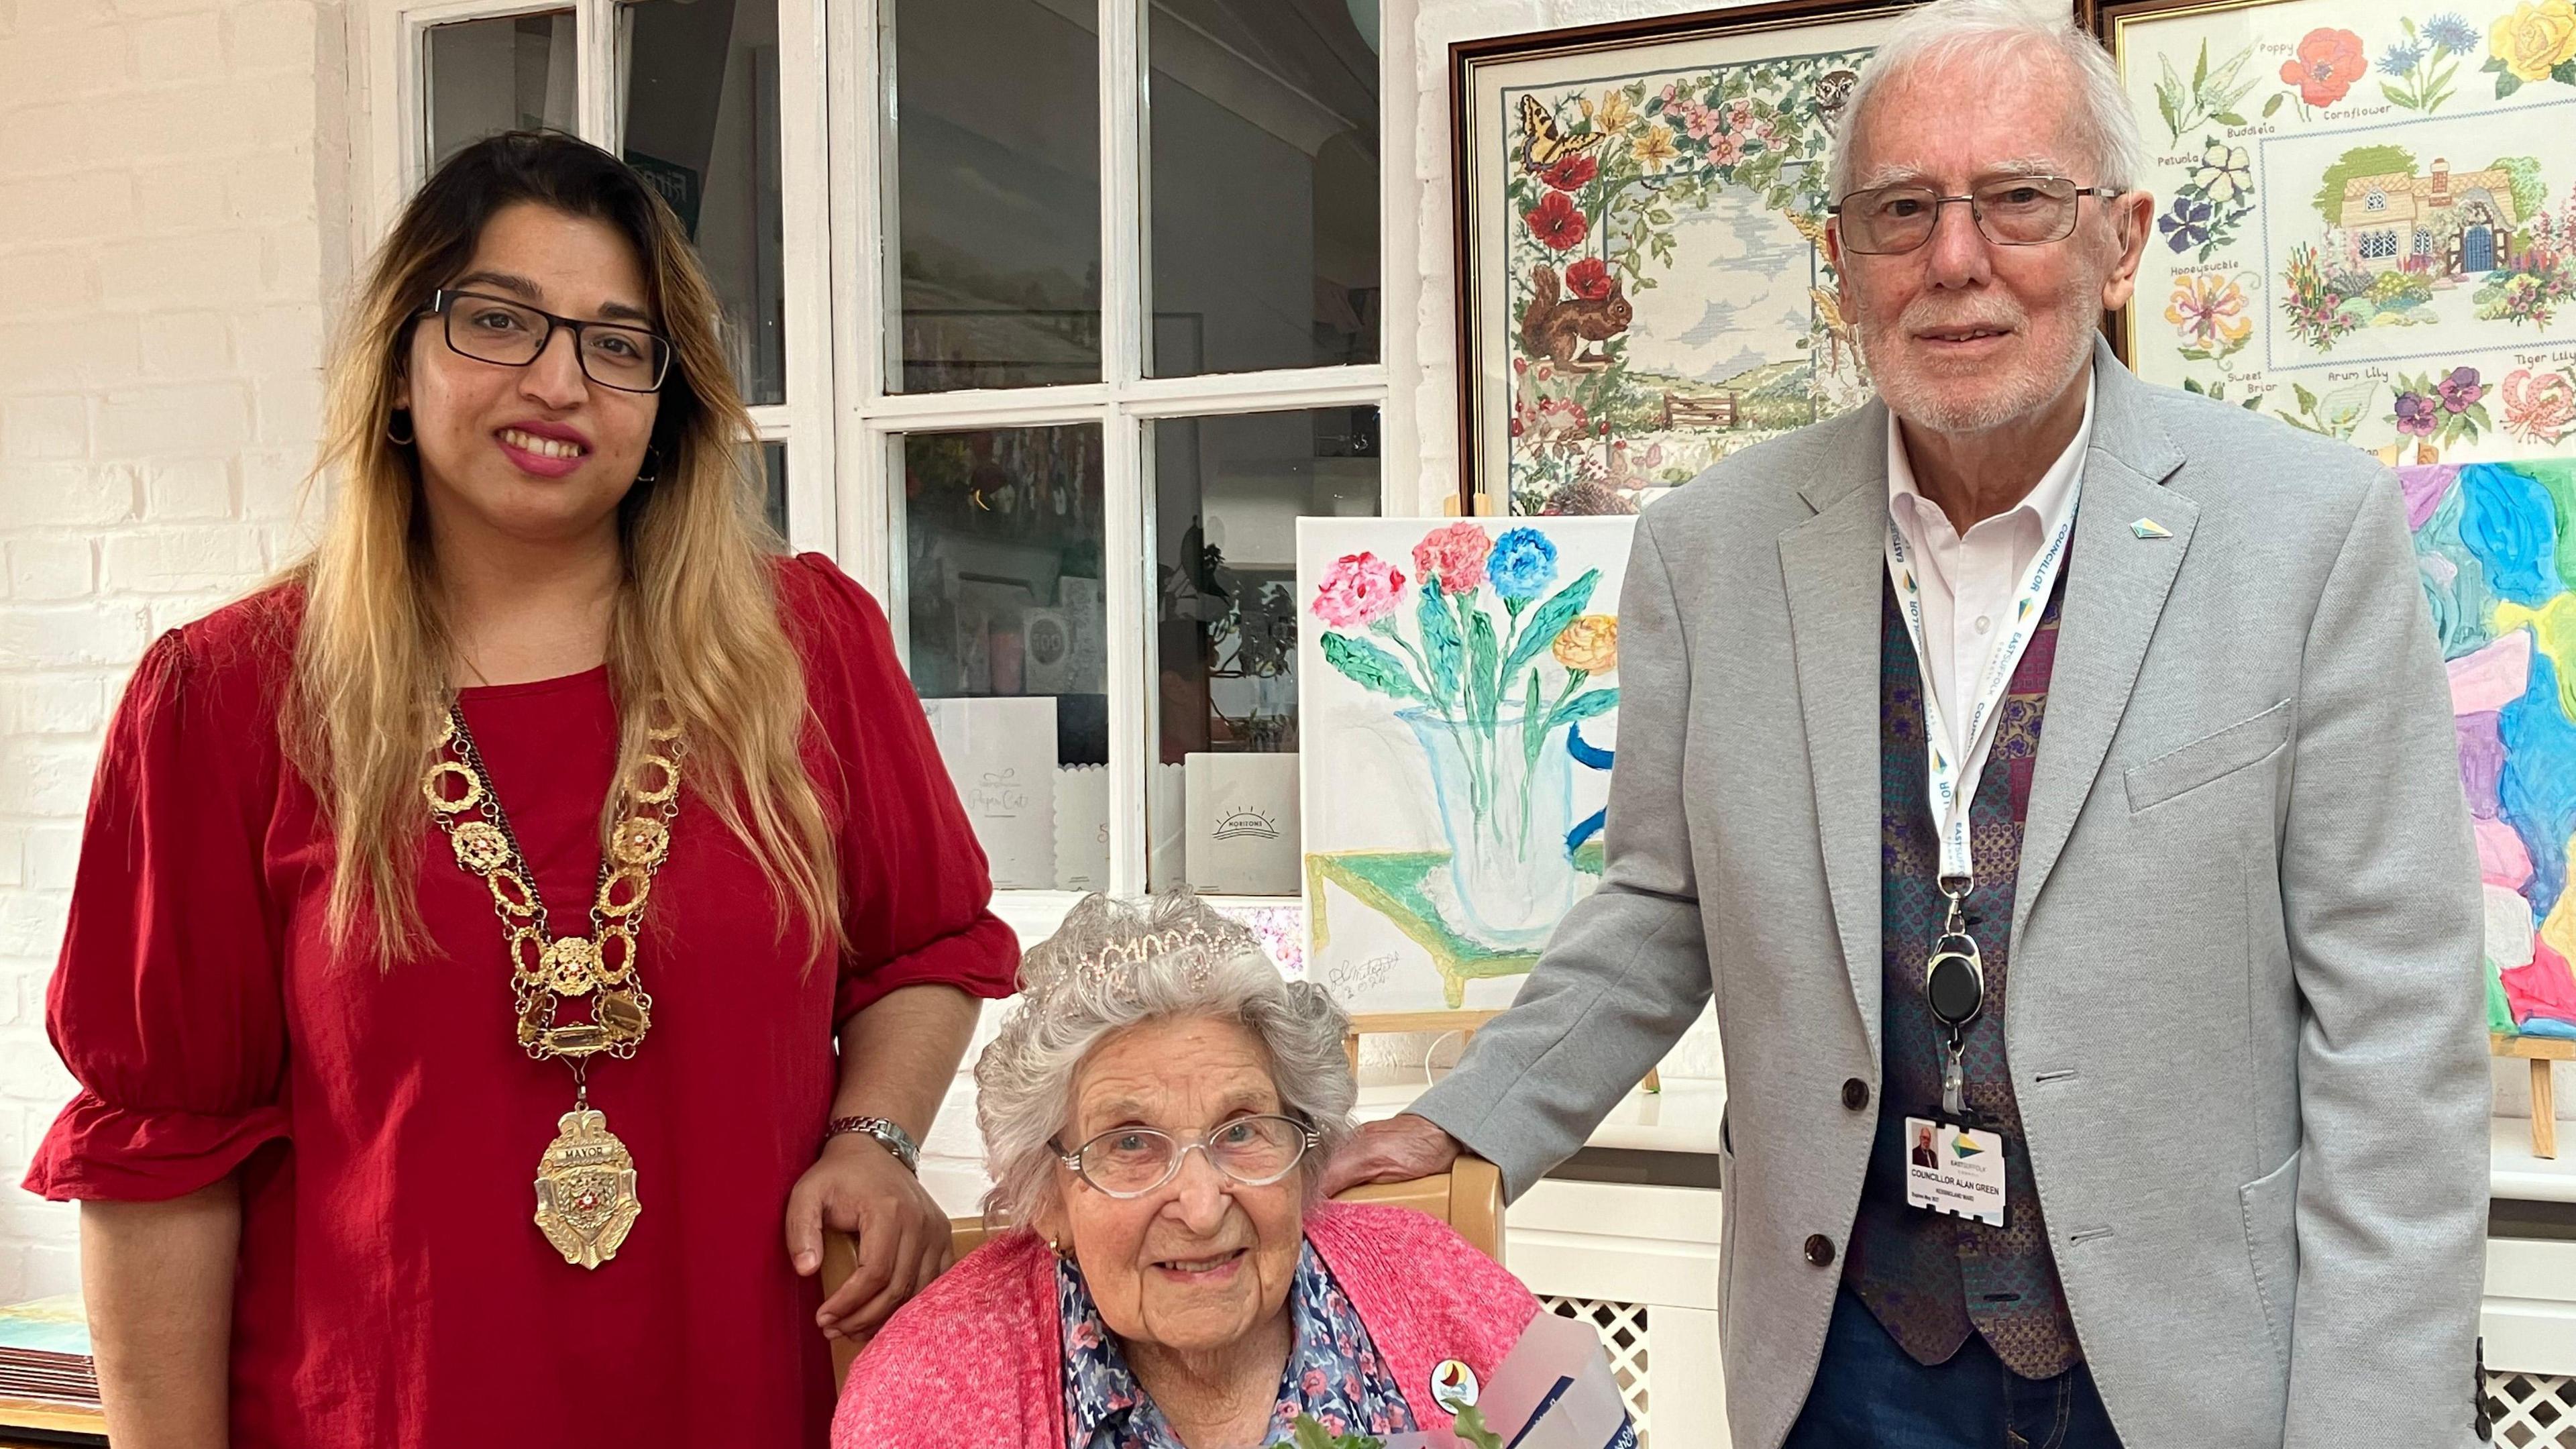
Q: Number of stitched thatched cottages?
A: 1